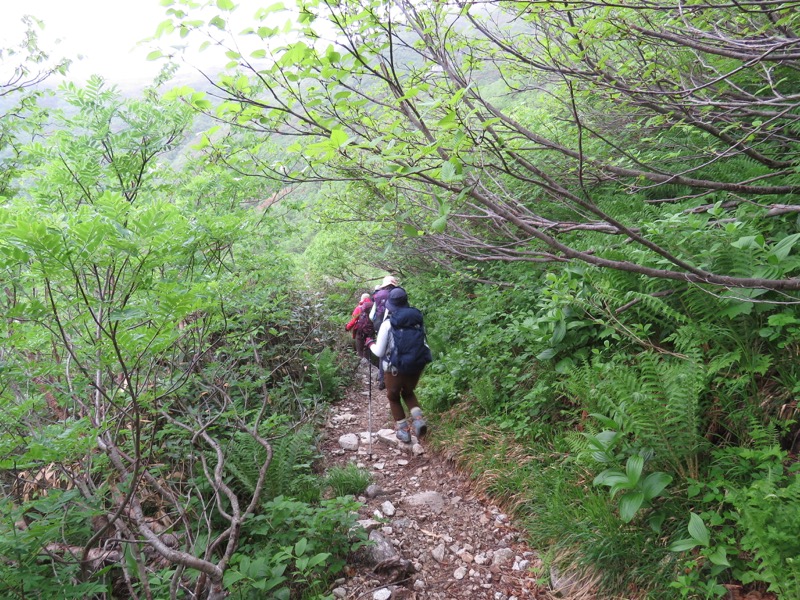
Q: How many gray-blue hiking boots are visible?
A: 2